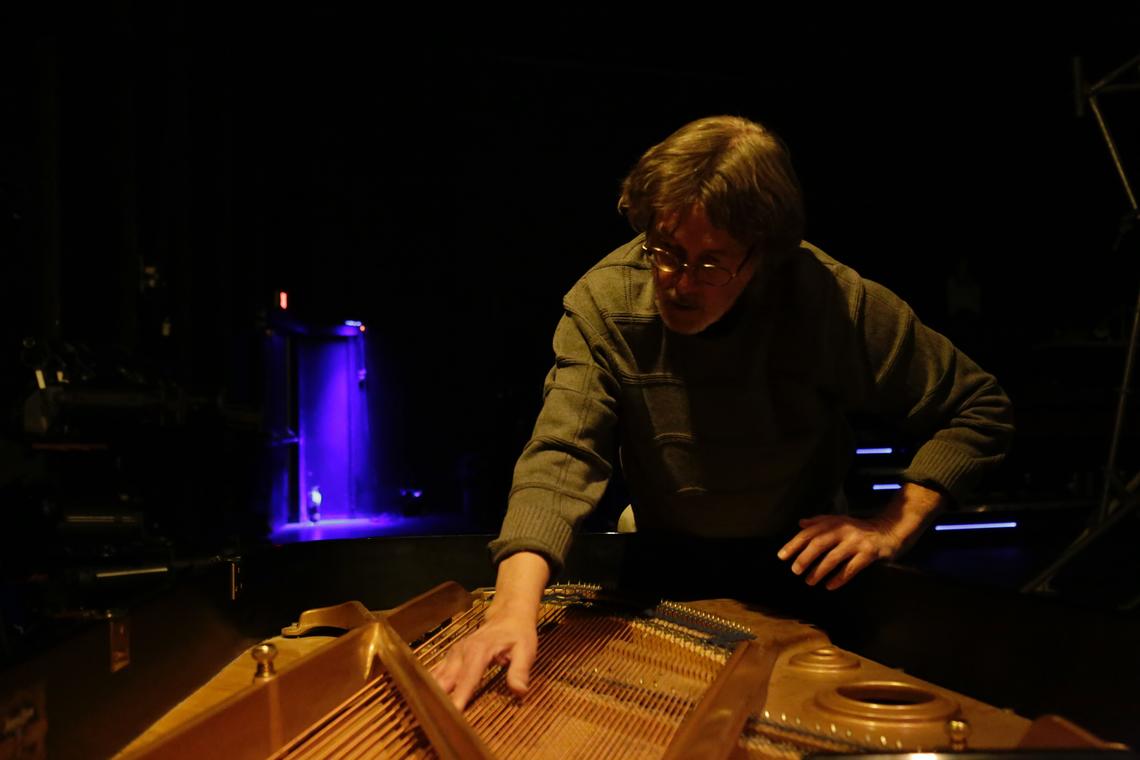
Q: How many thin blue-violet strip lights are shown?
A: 3